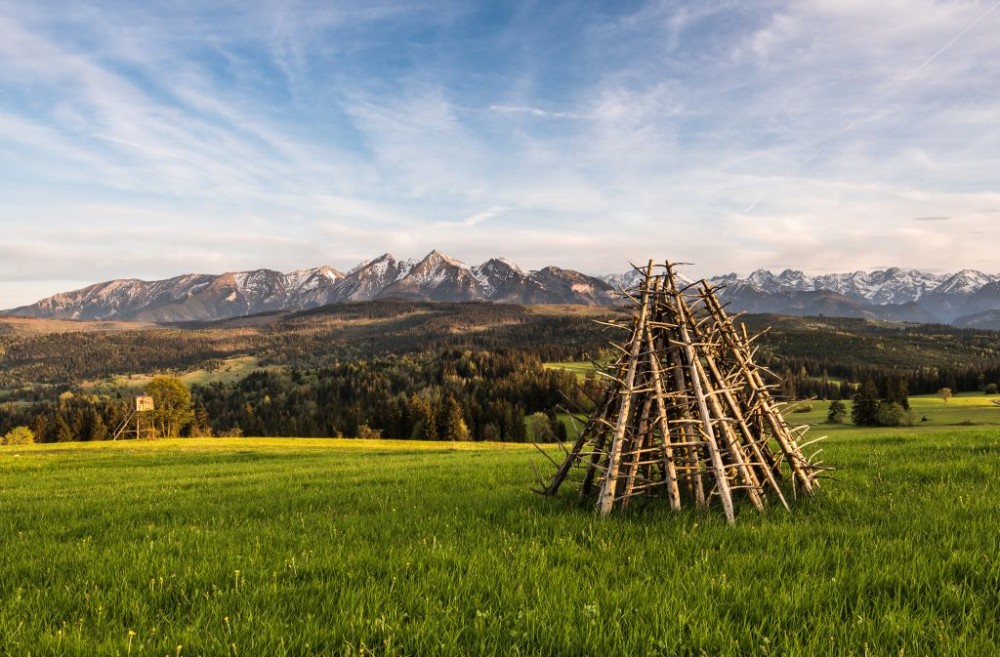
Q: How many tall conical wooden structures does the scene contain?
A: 1